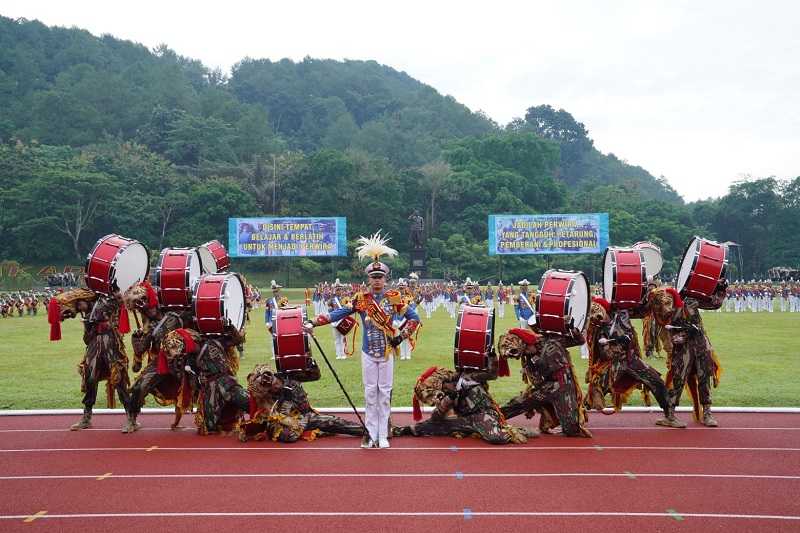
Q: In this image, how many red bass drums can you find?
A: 10